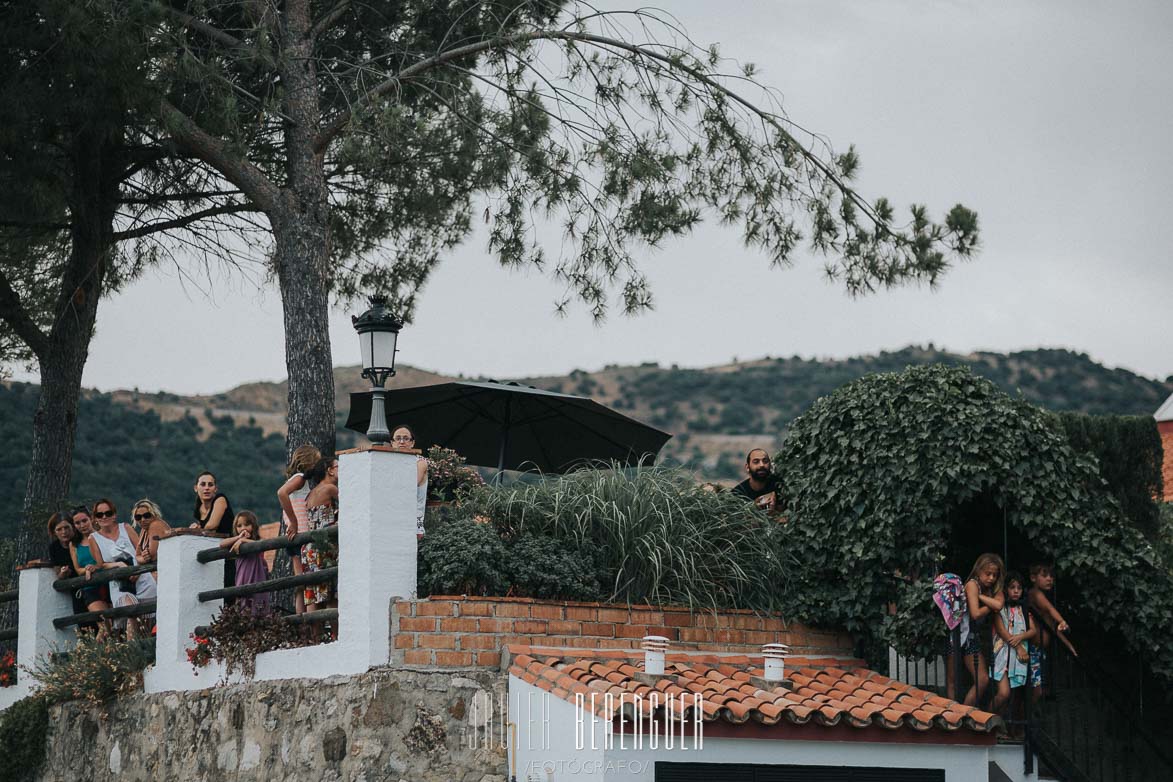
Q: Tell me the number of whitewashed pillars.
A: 3